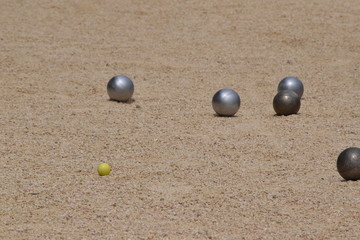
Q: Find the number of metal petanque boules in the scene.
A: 5